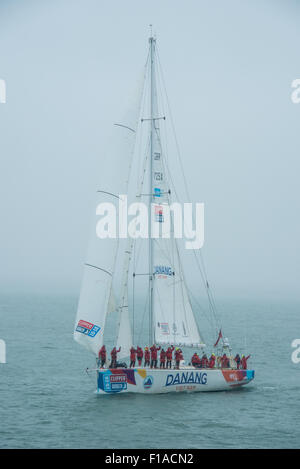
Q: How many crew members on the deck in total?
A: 15